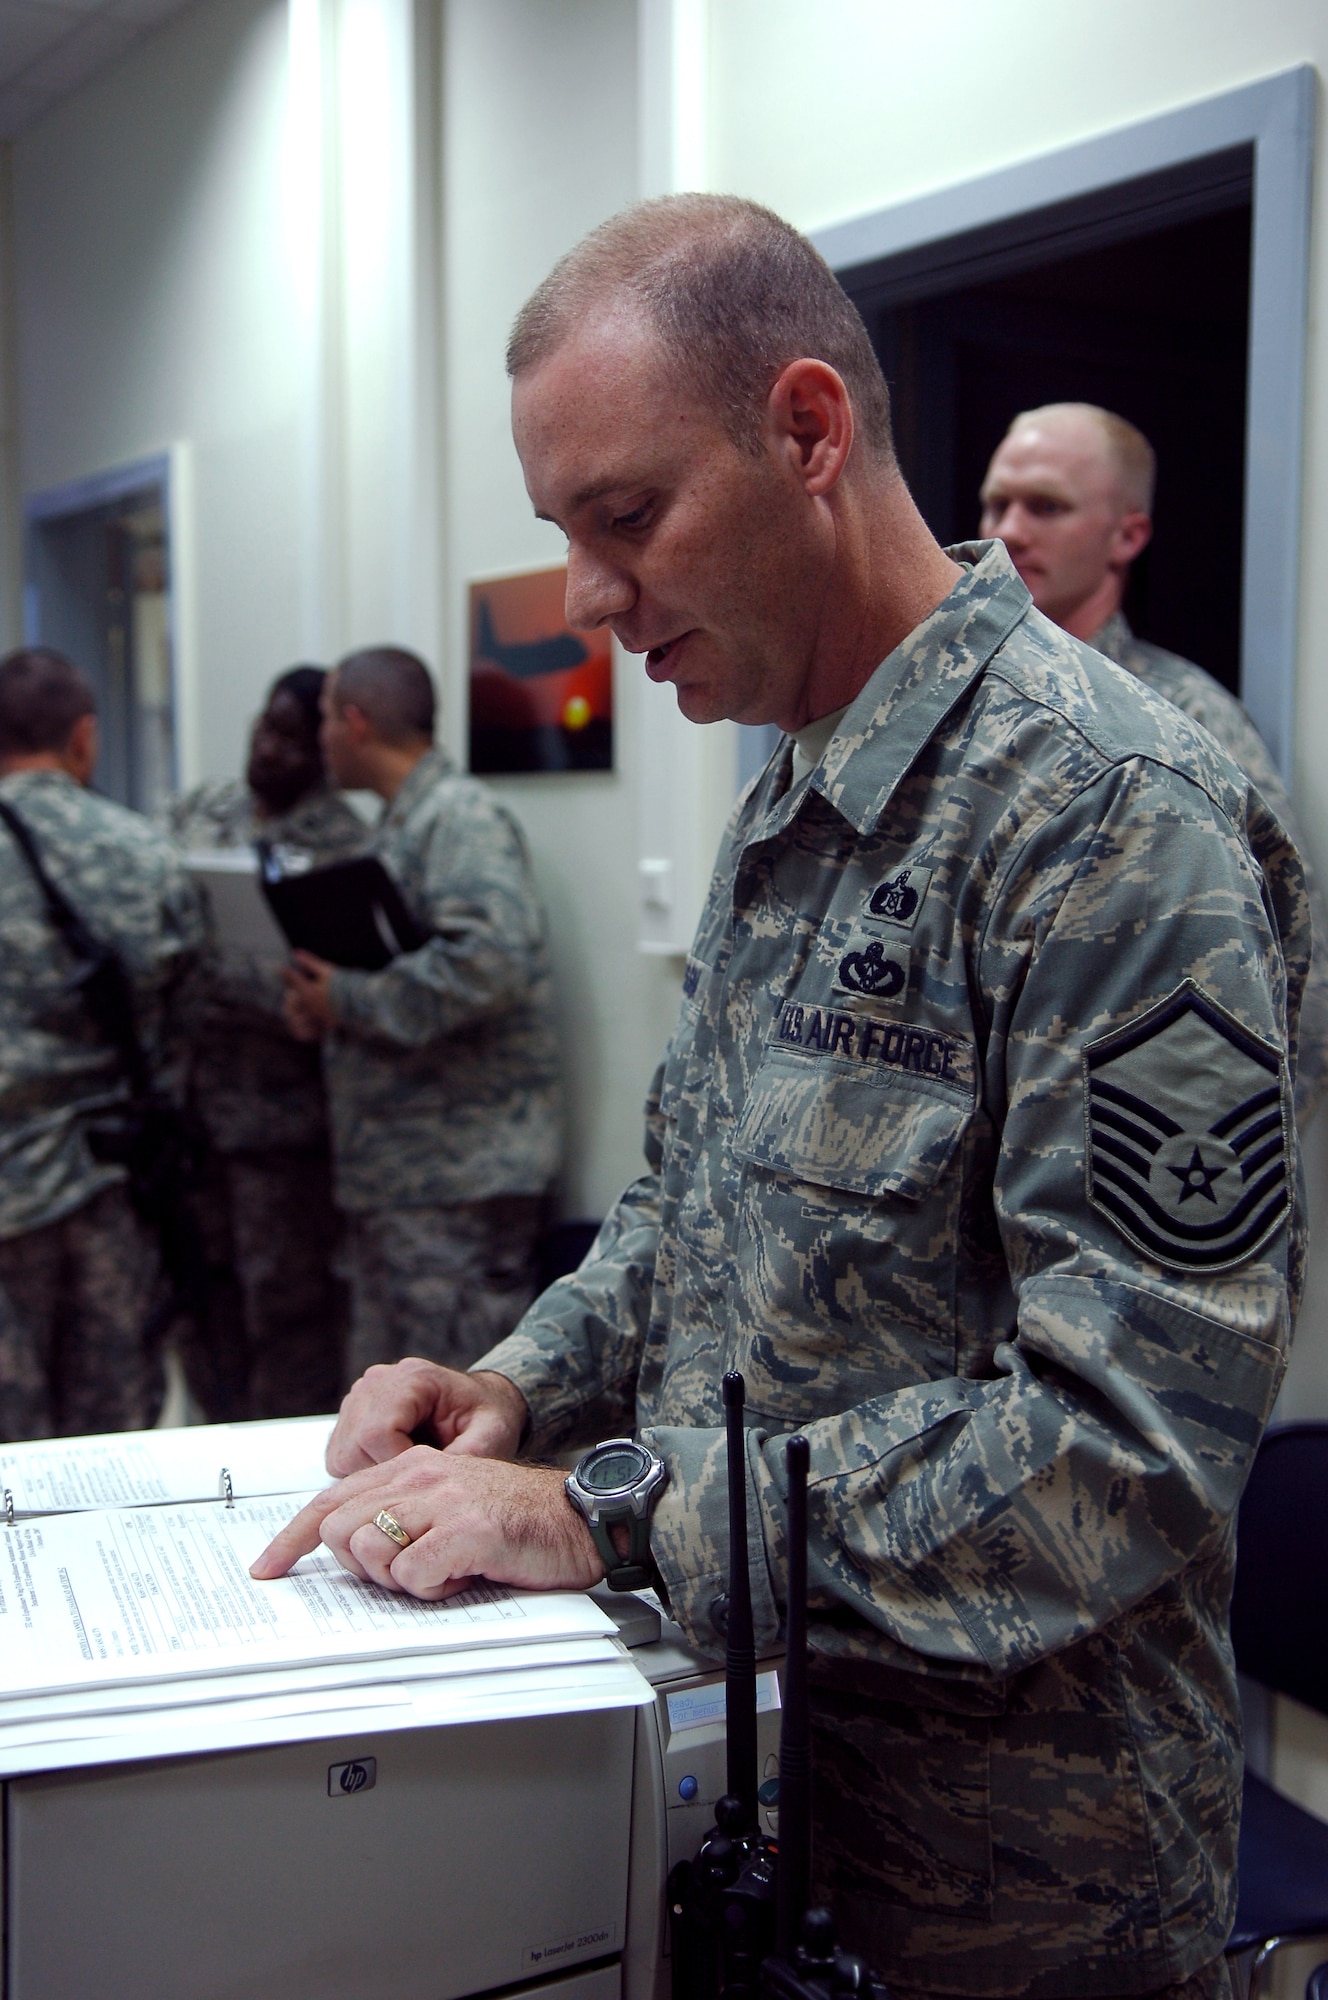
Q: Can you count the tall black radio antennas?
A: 2